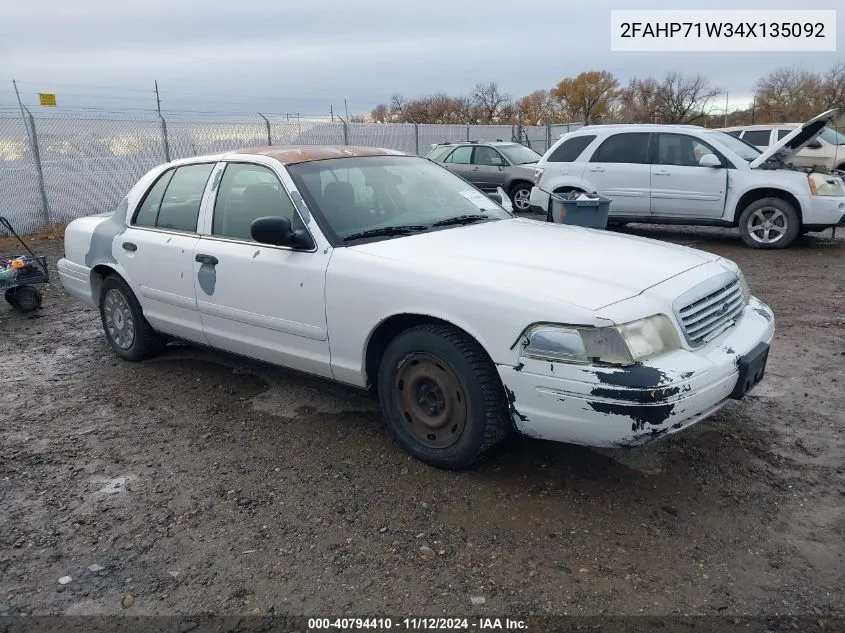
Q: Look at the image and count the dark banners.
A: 1